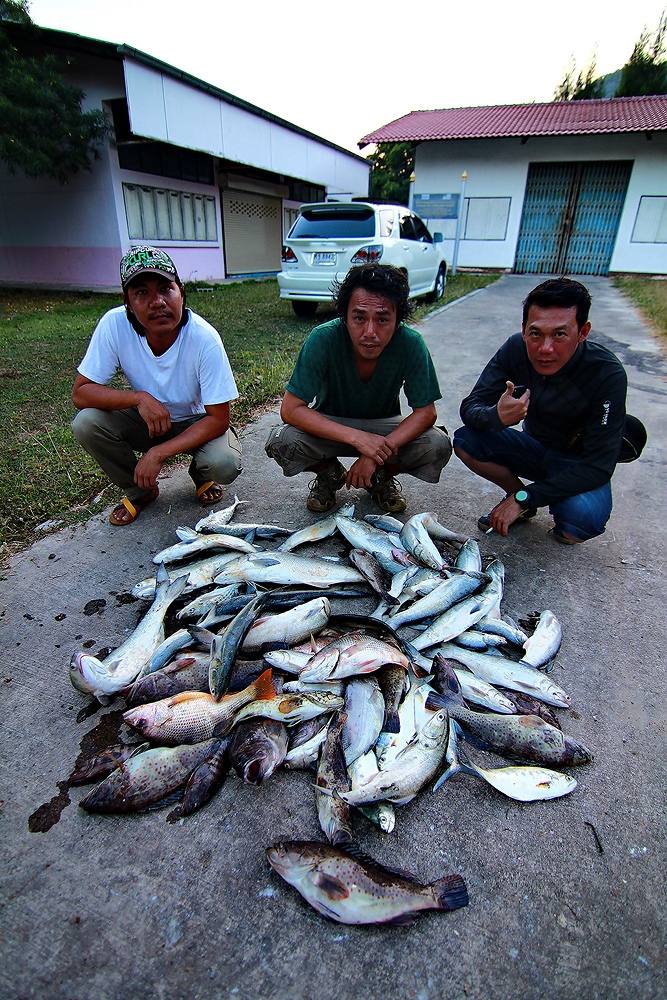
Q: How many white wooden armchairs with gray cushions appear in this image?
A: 0